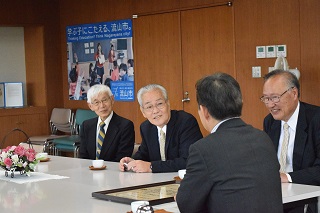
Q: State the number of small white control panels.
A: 3